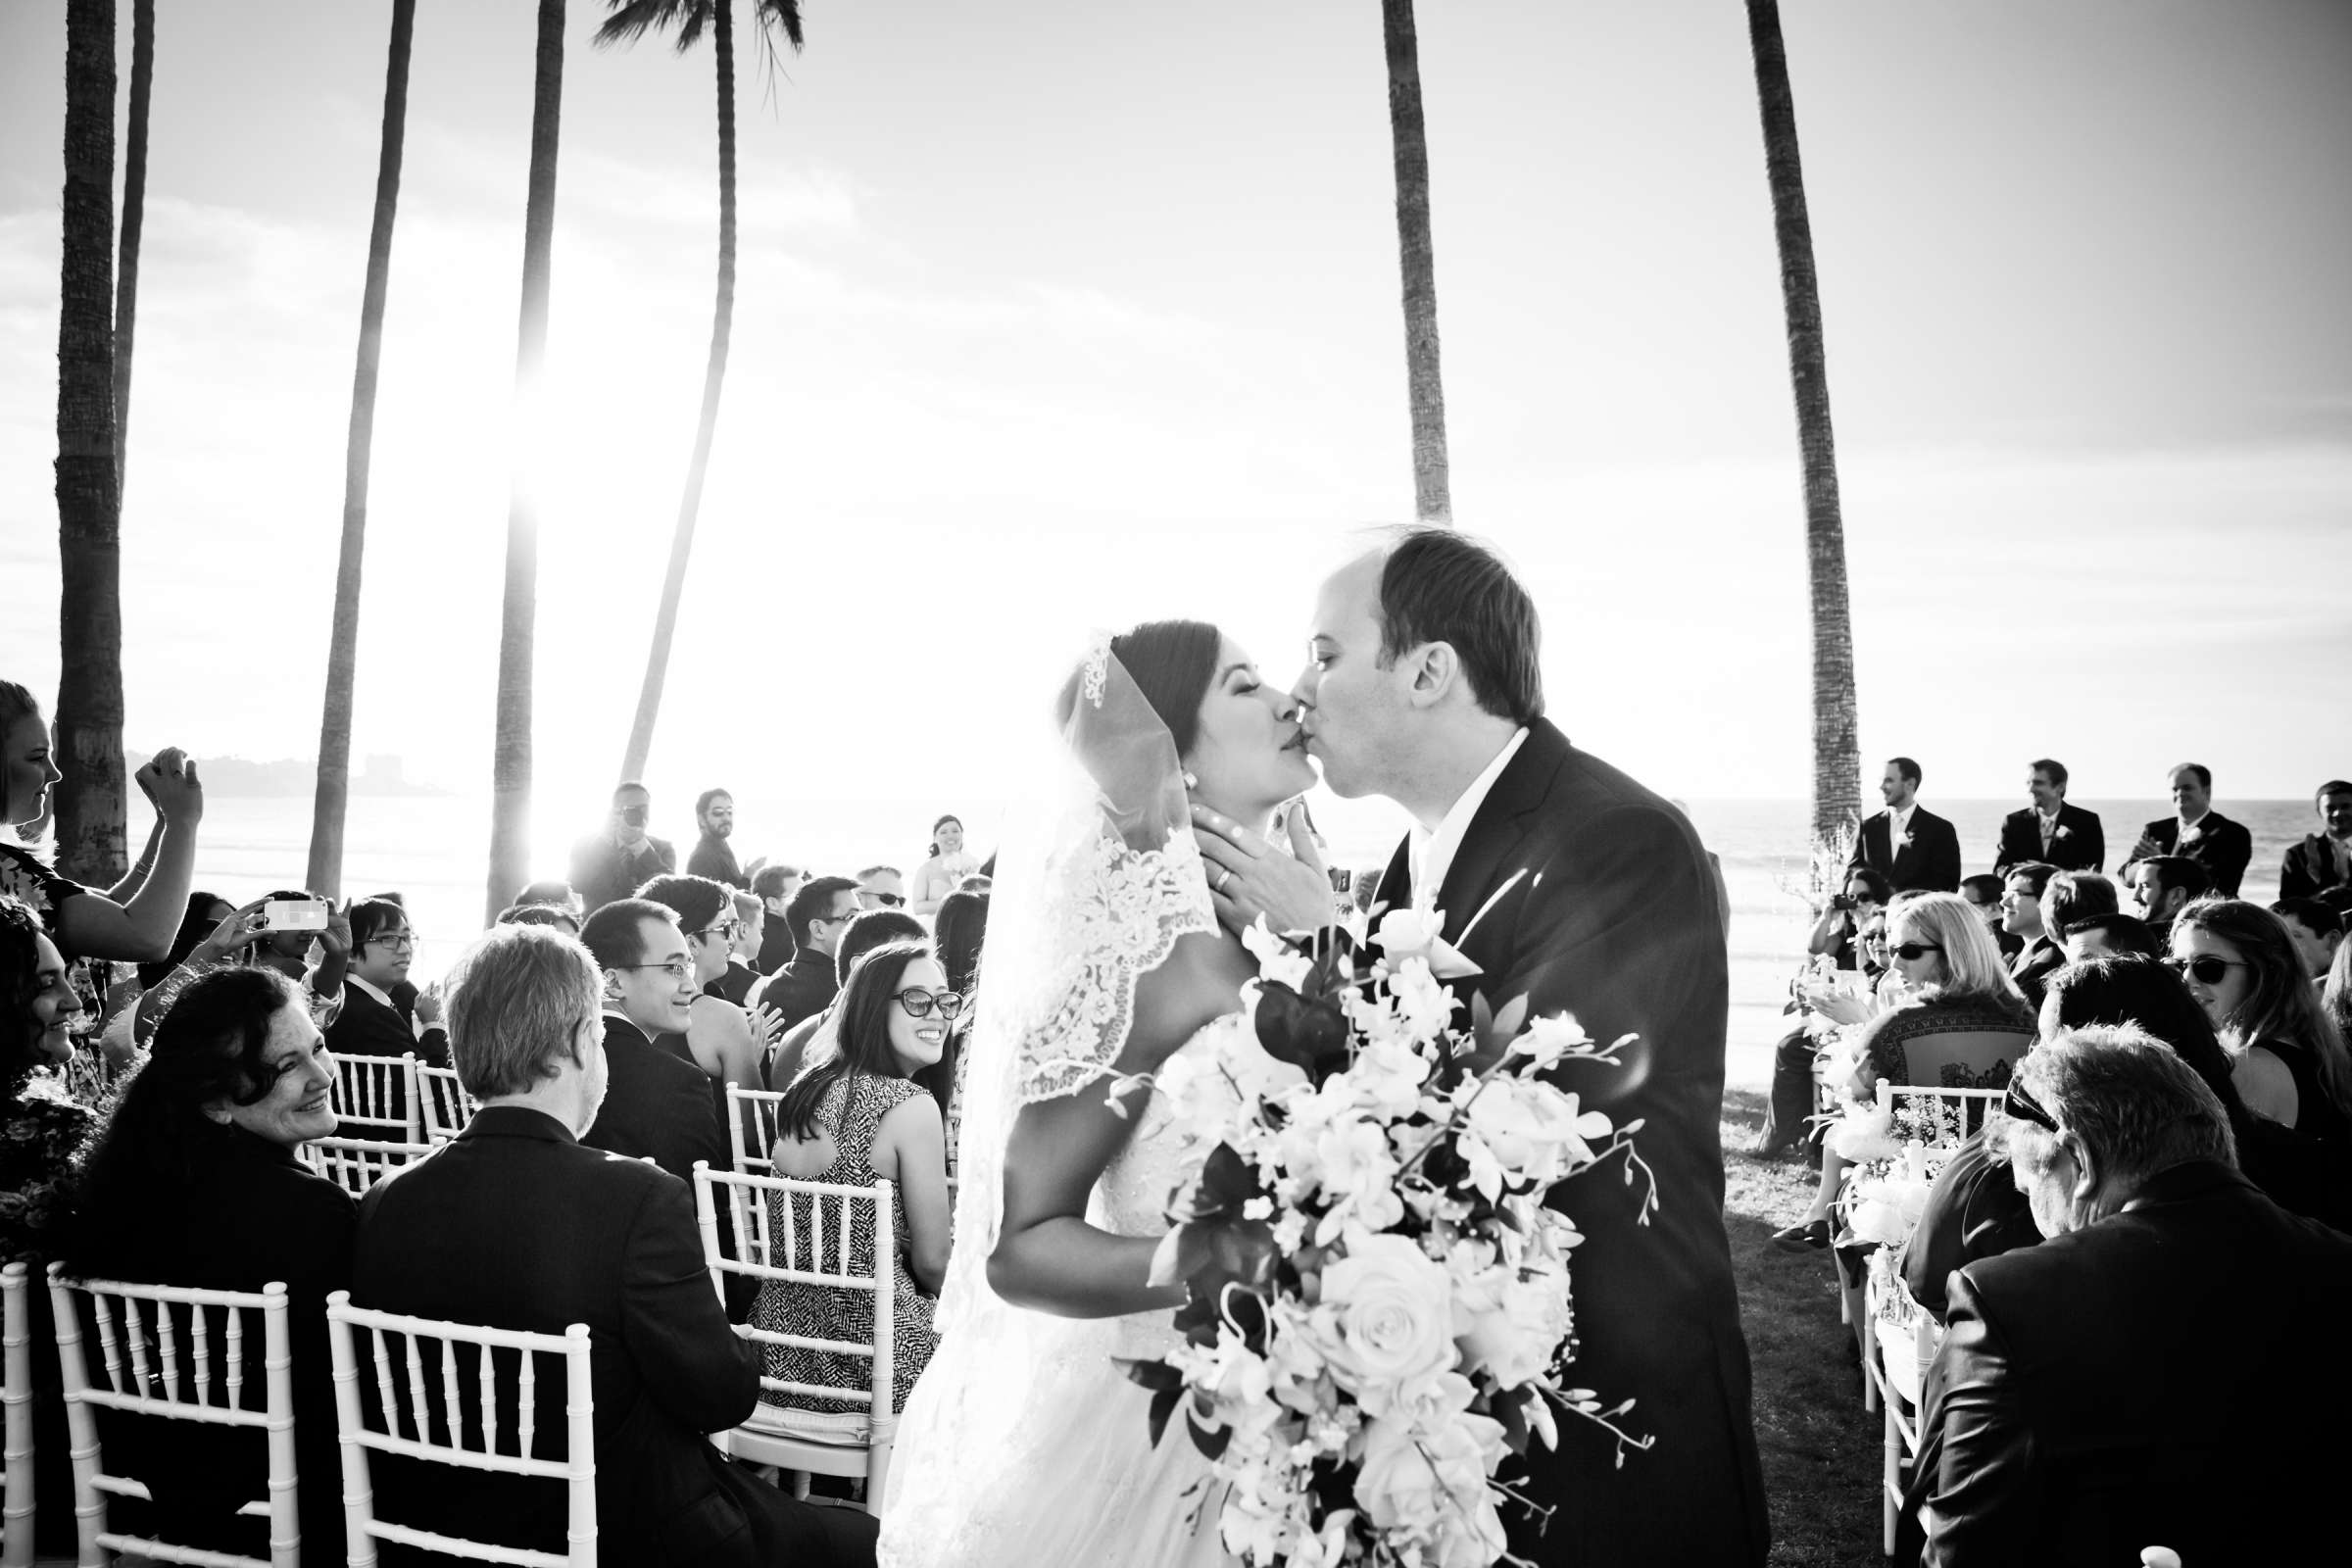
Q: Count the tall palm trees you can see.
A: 7